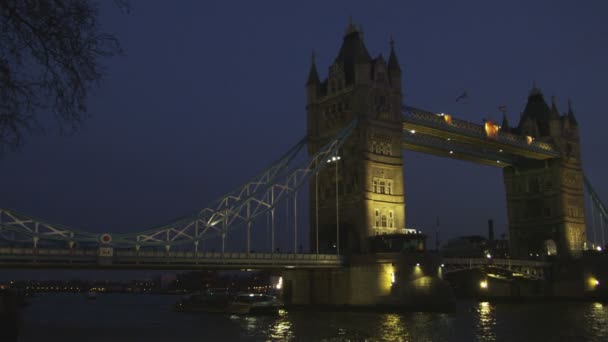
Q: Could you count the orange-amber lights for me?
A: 3